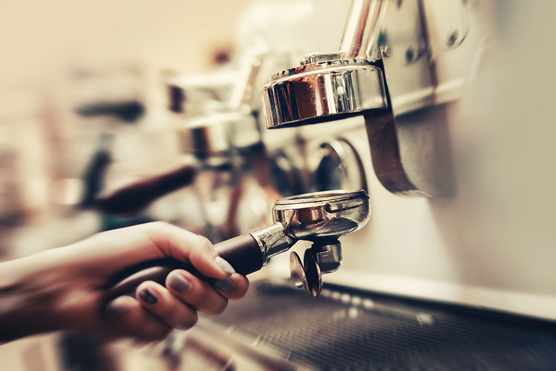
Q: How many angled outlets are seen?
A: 2